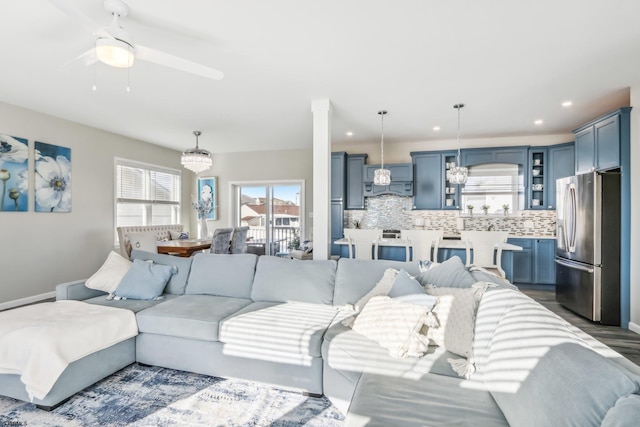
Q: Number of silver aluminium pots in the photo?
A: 3